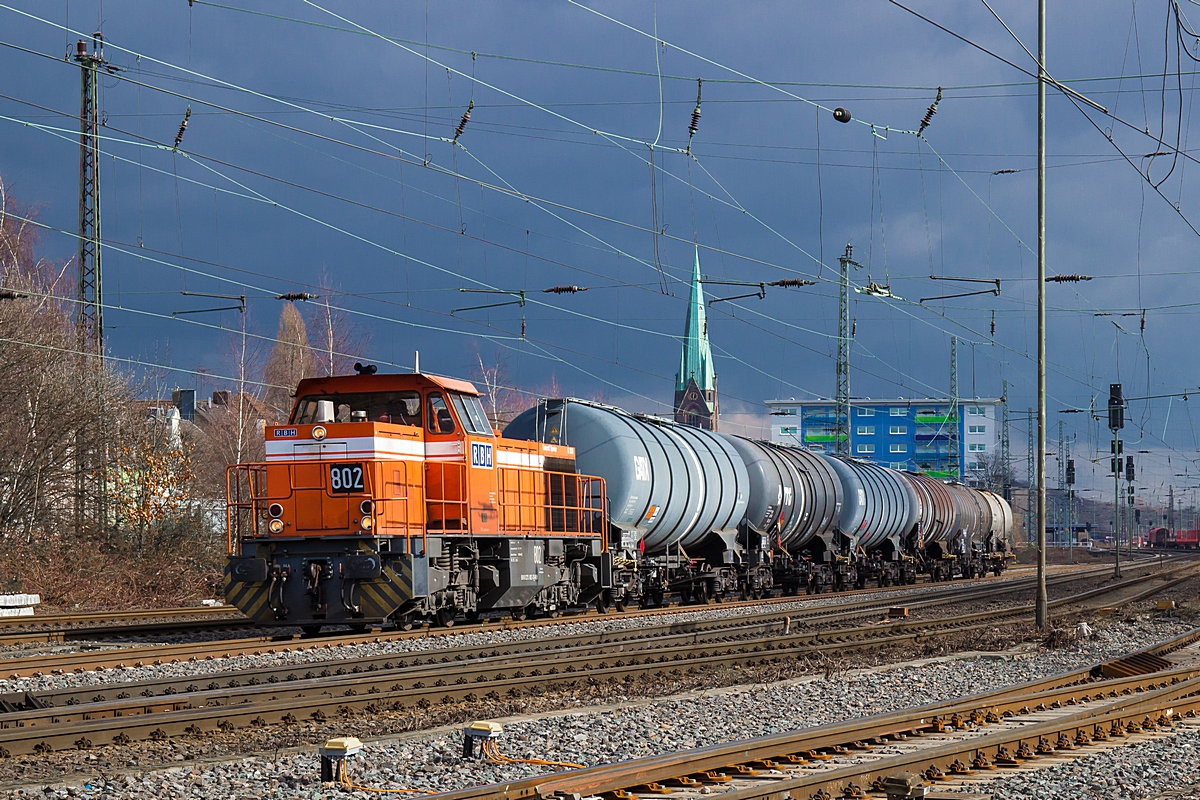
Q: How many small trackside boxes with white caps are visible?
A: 2